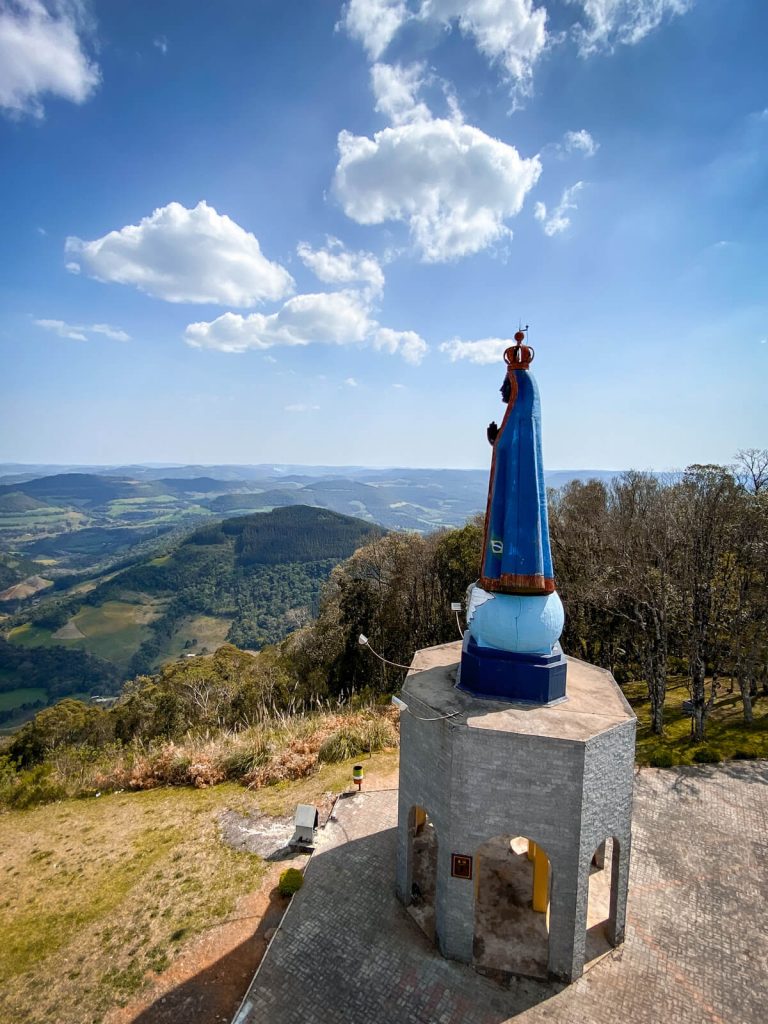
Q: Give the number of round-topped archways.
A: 3